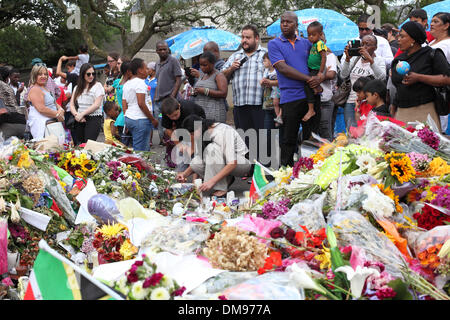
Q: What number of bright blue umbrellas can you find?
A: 3